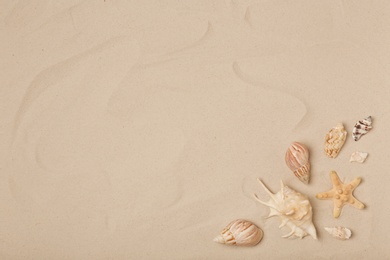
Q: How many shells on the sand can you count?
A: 7